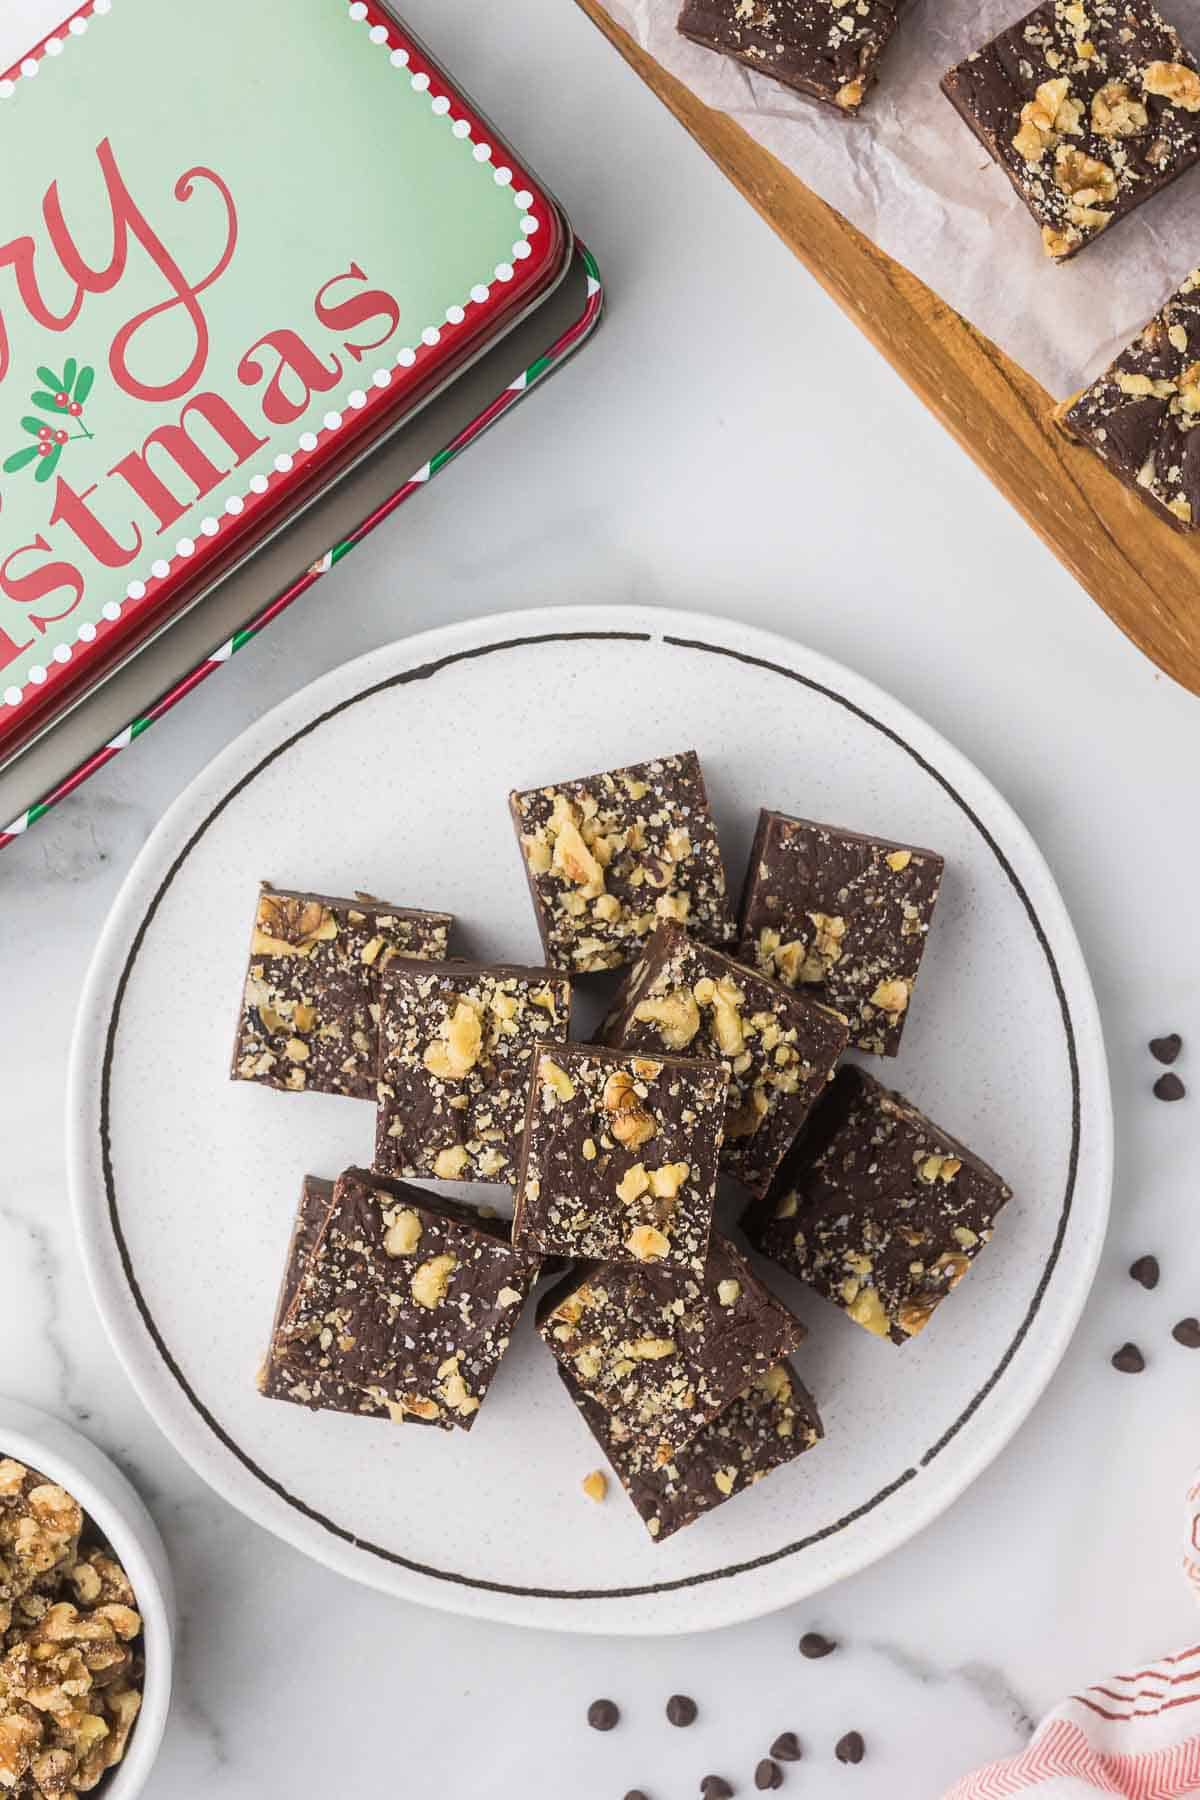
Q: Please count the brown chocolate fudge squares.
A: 14